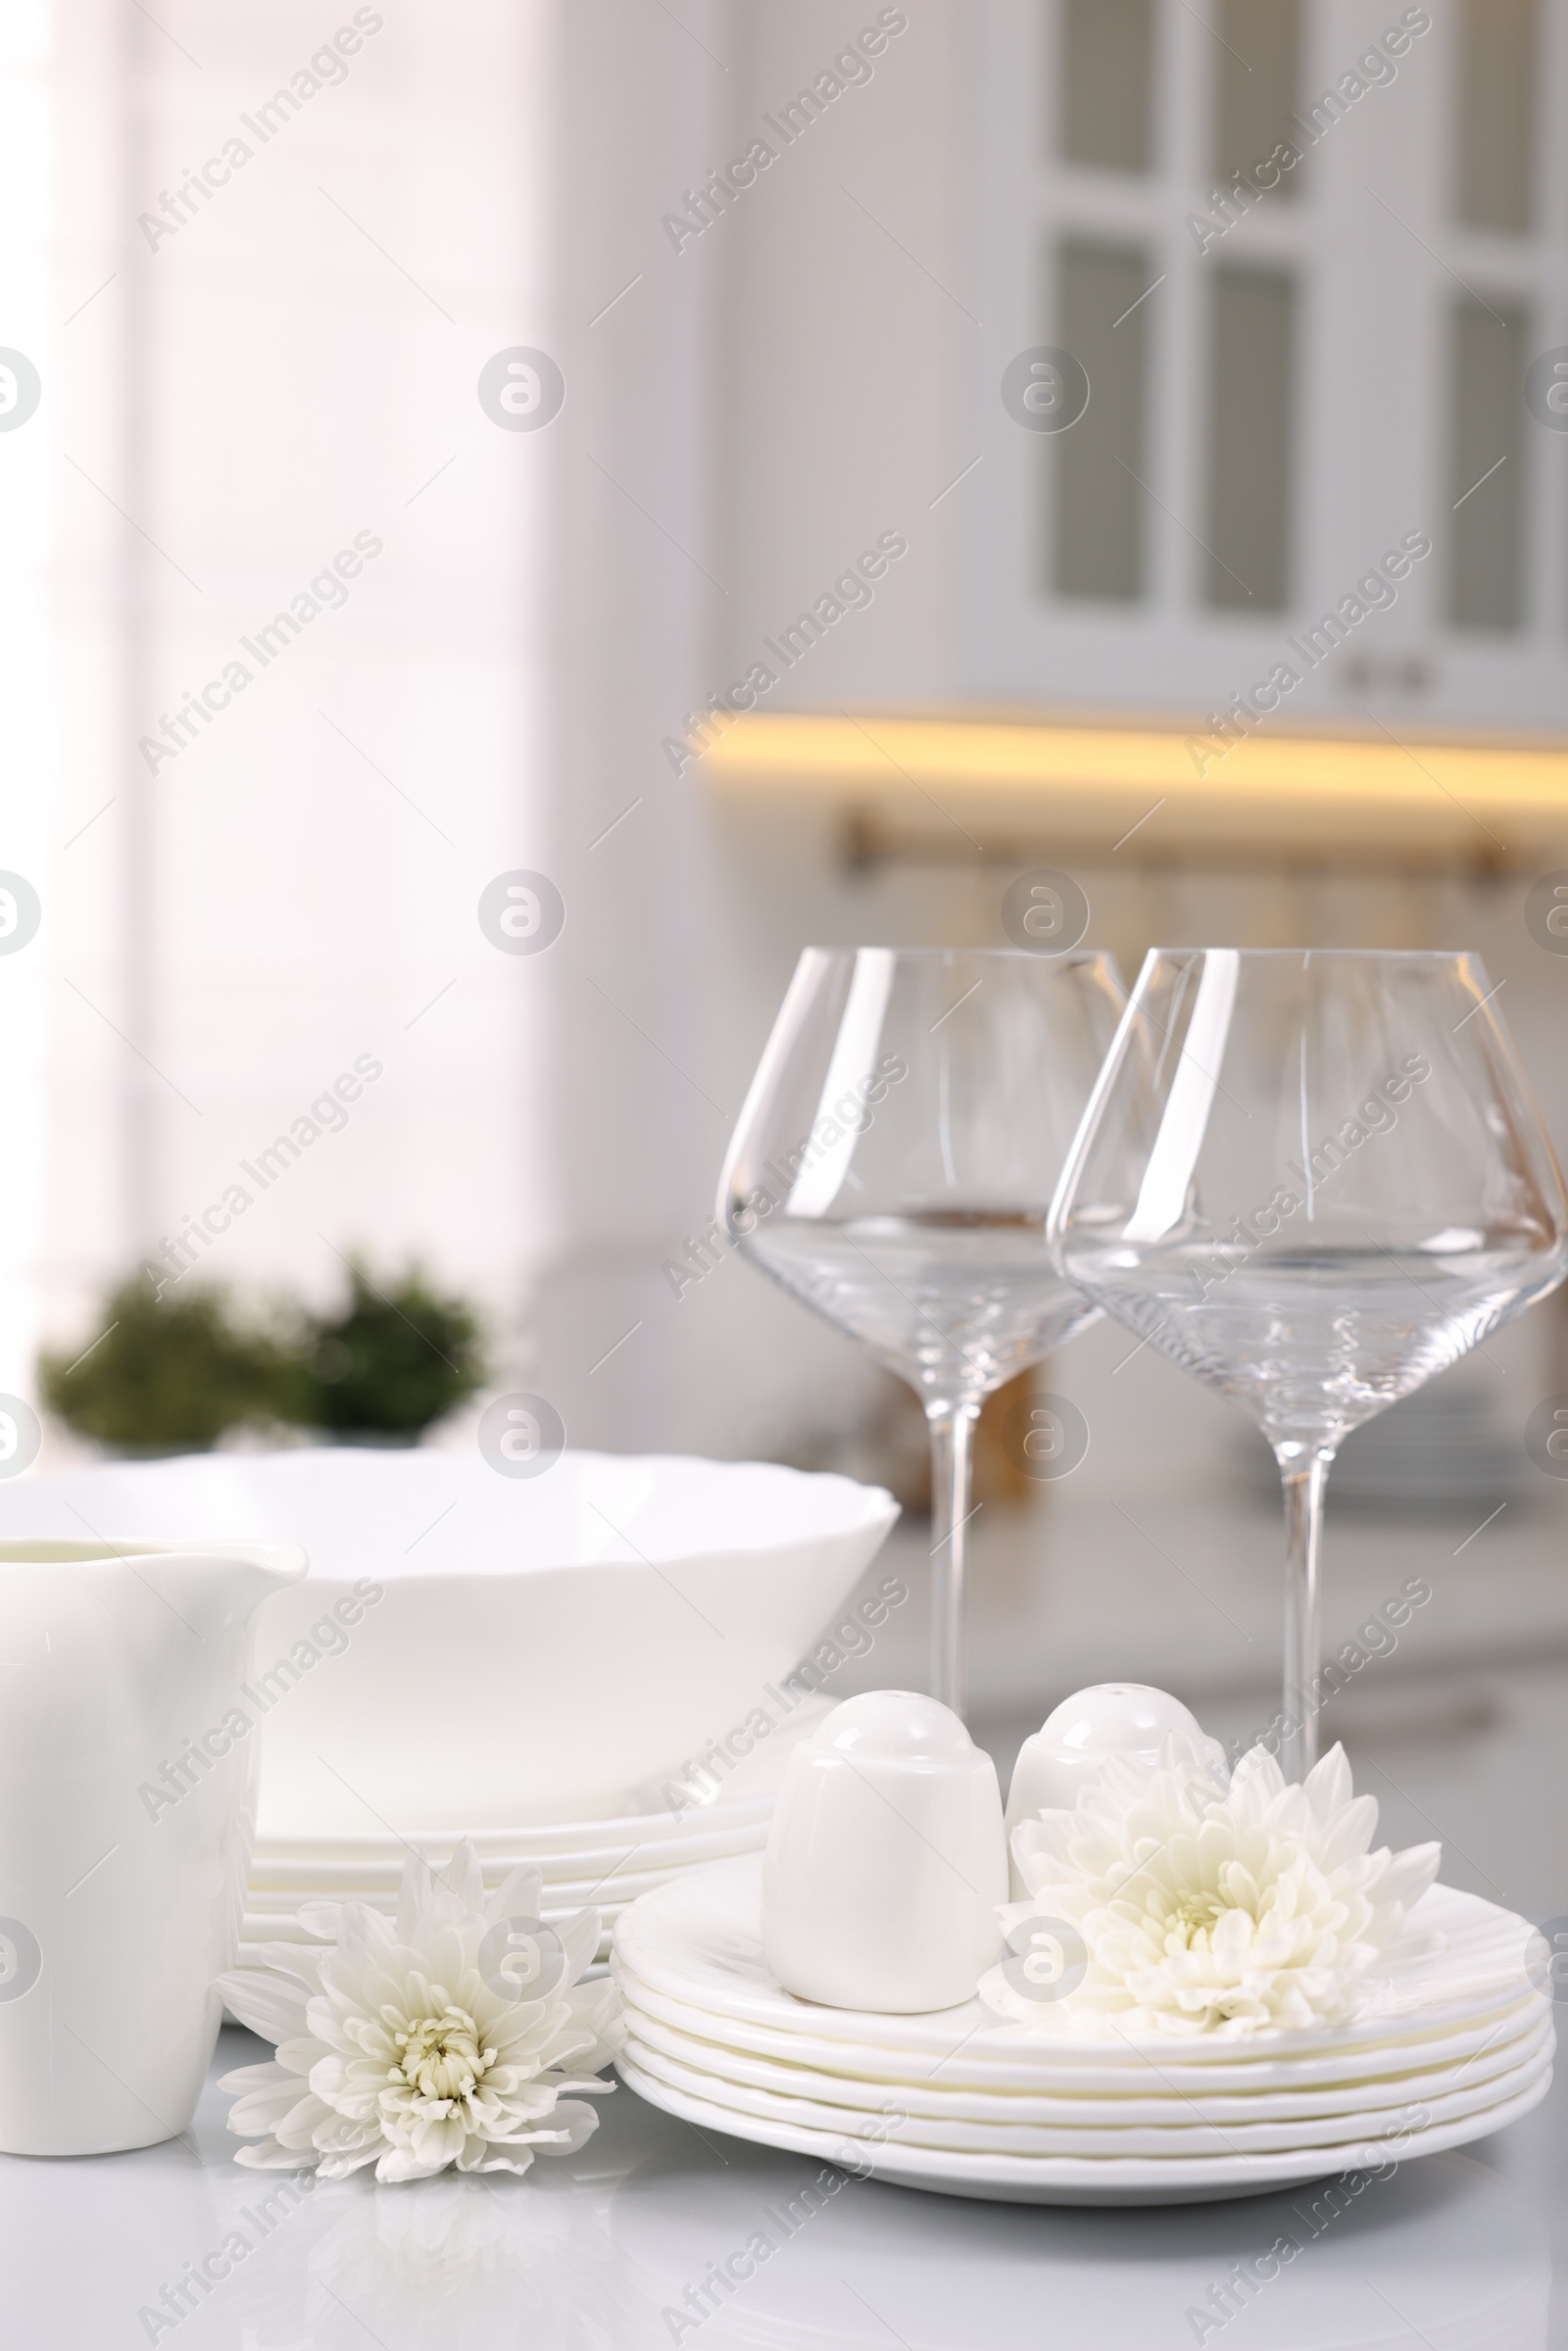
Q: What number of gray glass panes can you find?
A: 6